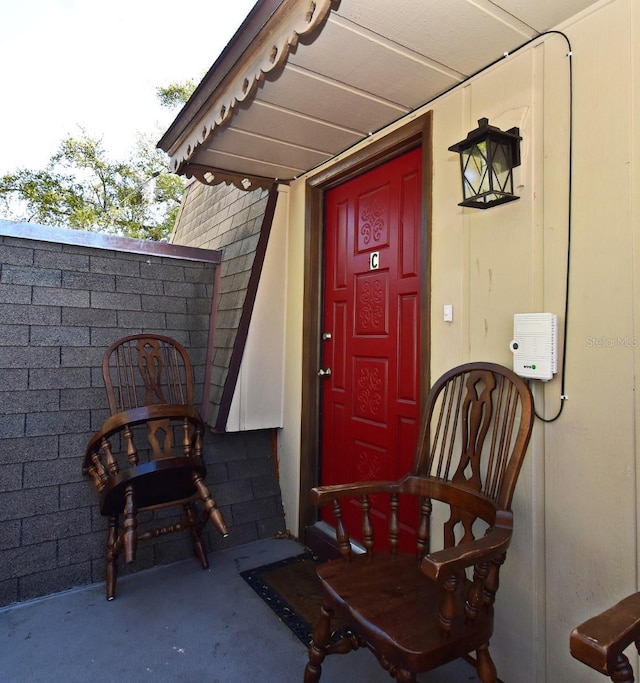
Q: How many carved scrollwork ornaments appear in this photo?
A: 4